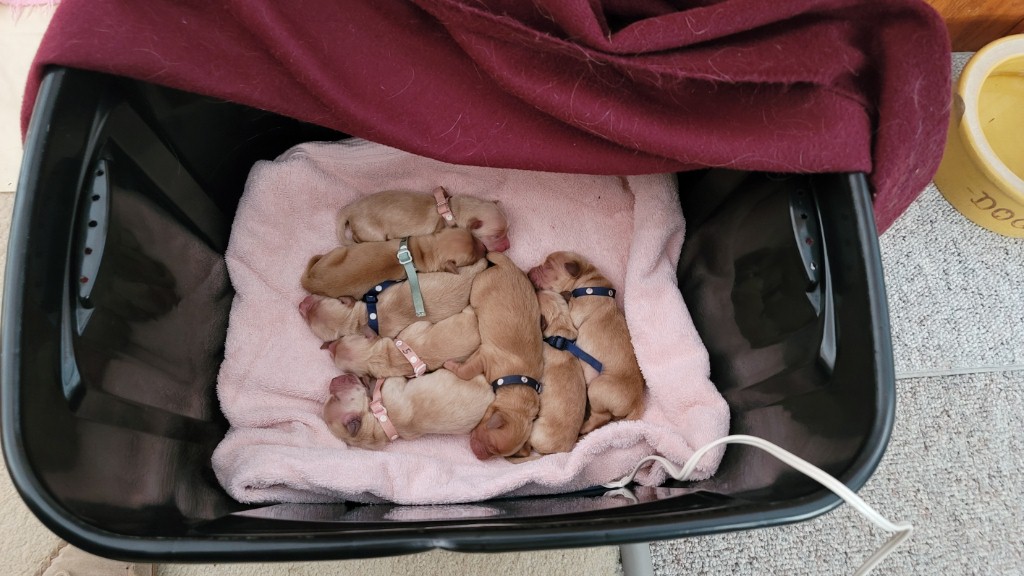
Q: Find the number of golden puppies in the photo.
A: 8